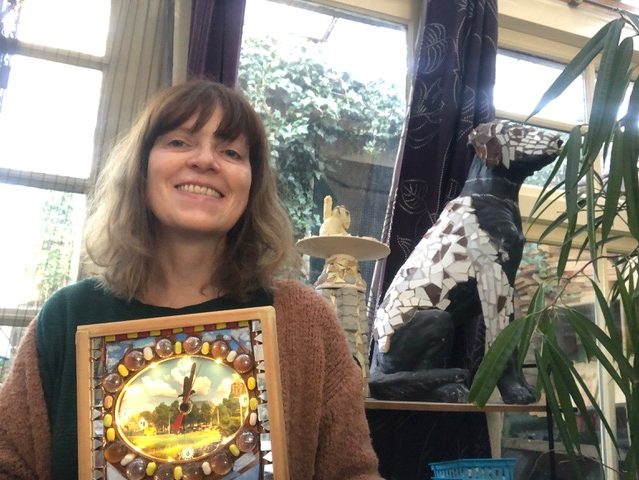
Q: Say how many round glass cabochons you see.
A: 12